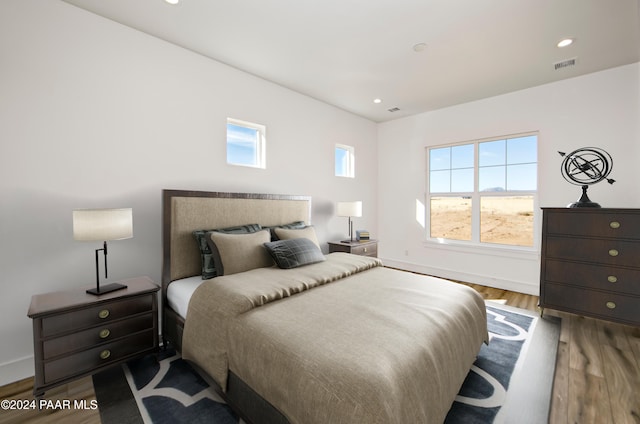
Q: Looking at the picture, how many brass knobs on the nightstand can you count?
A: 3